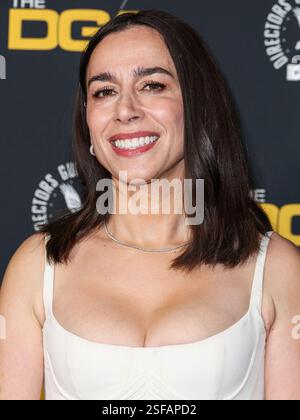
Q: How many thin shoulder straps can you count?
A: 2